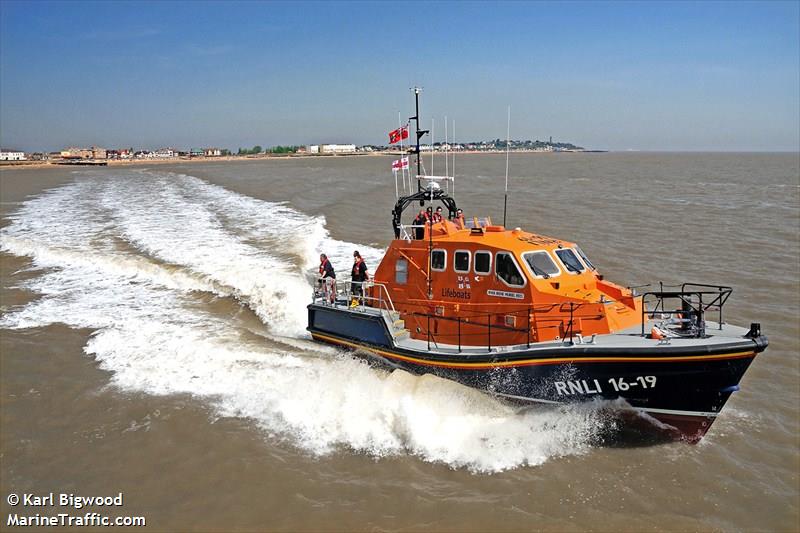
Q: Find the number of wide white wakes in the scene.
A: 1